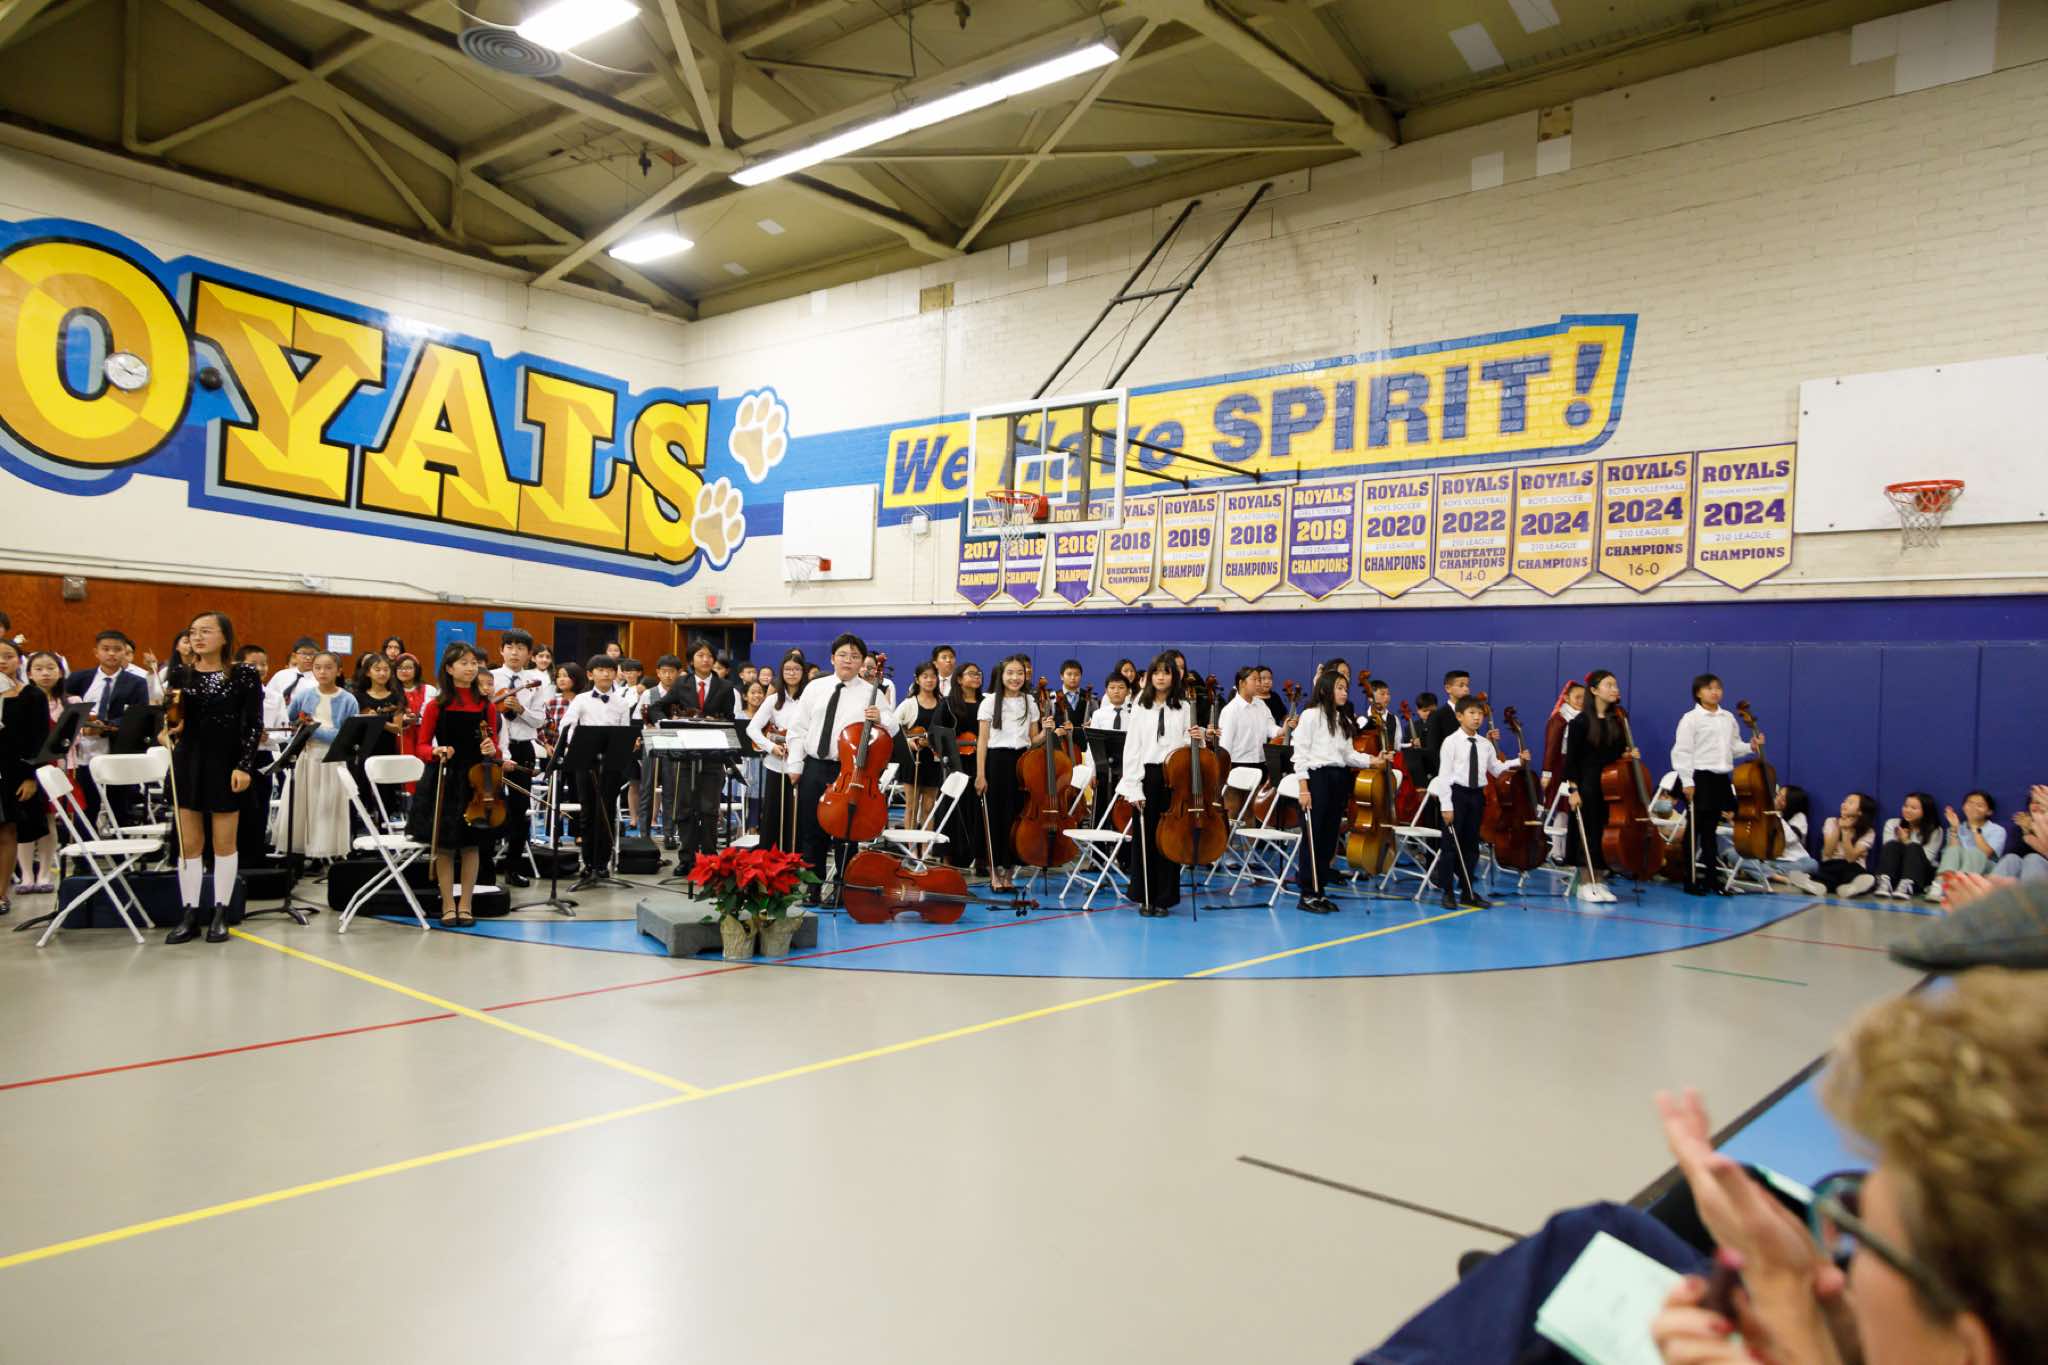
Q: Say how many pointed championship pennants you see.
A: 12